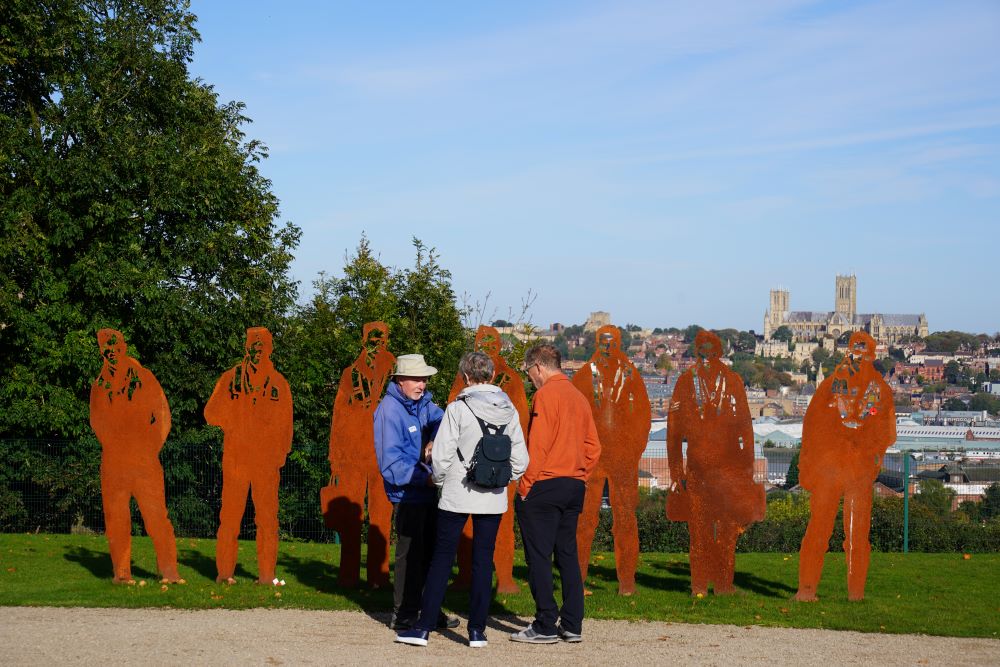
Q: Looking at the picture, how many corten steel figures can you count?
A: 7